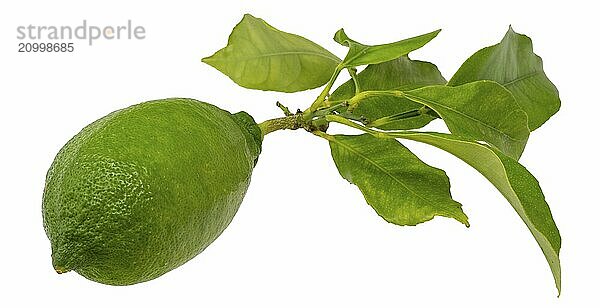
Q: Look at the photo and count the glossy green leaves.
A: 7